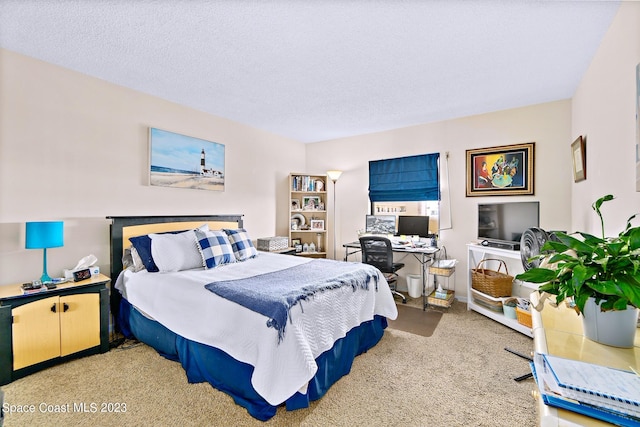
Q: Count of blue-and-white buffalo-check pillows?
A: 2